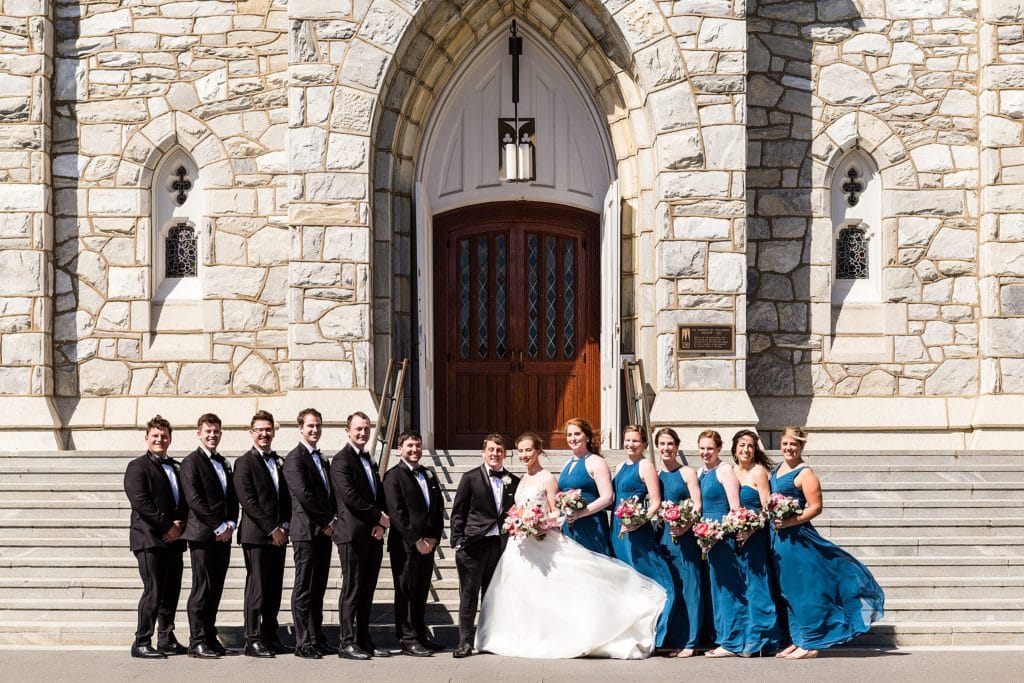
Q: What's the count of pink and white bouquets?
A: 7